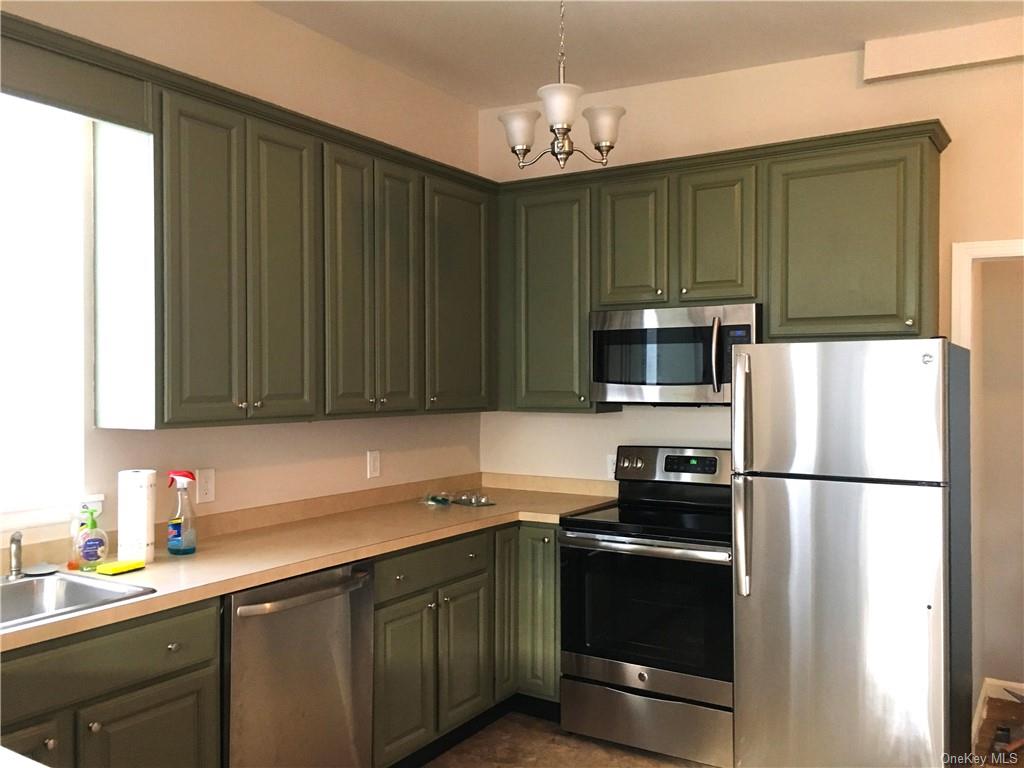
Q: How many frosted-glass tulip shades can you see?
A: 3